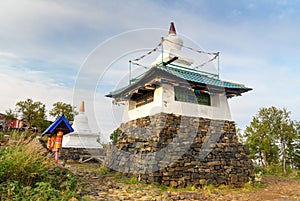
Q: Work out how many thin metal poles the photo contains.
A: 3